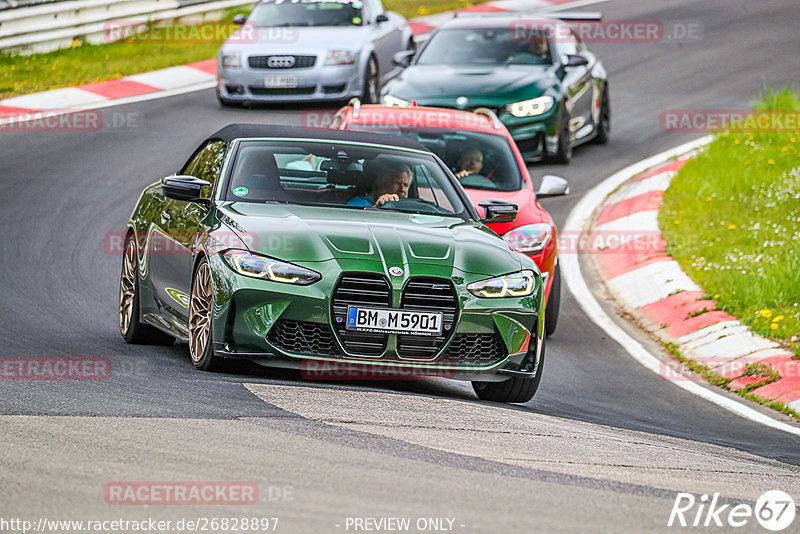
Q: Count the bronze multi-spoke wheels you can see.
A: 2